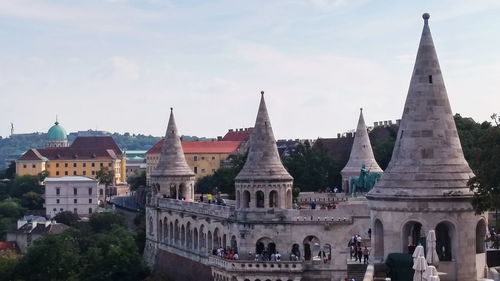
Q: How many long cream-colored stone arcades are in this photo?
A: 1